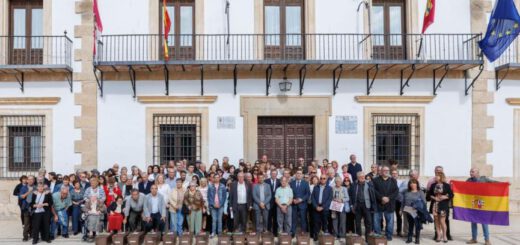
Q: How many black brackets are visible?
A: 15